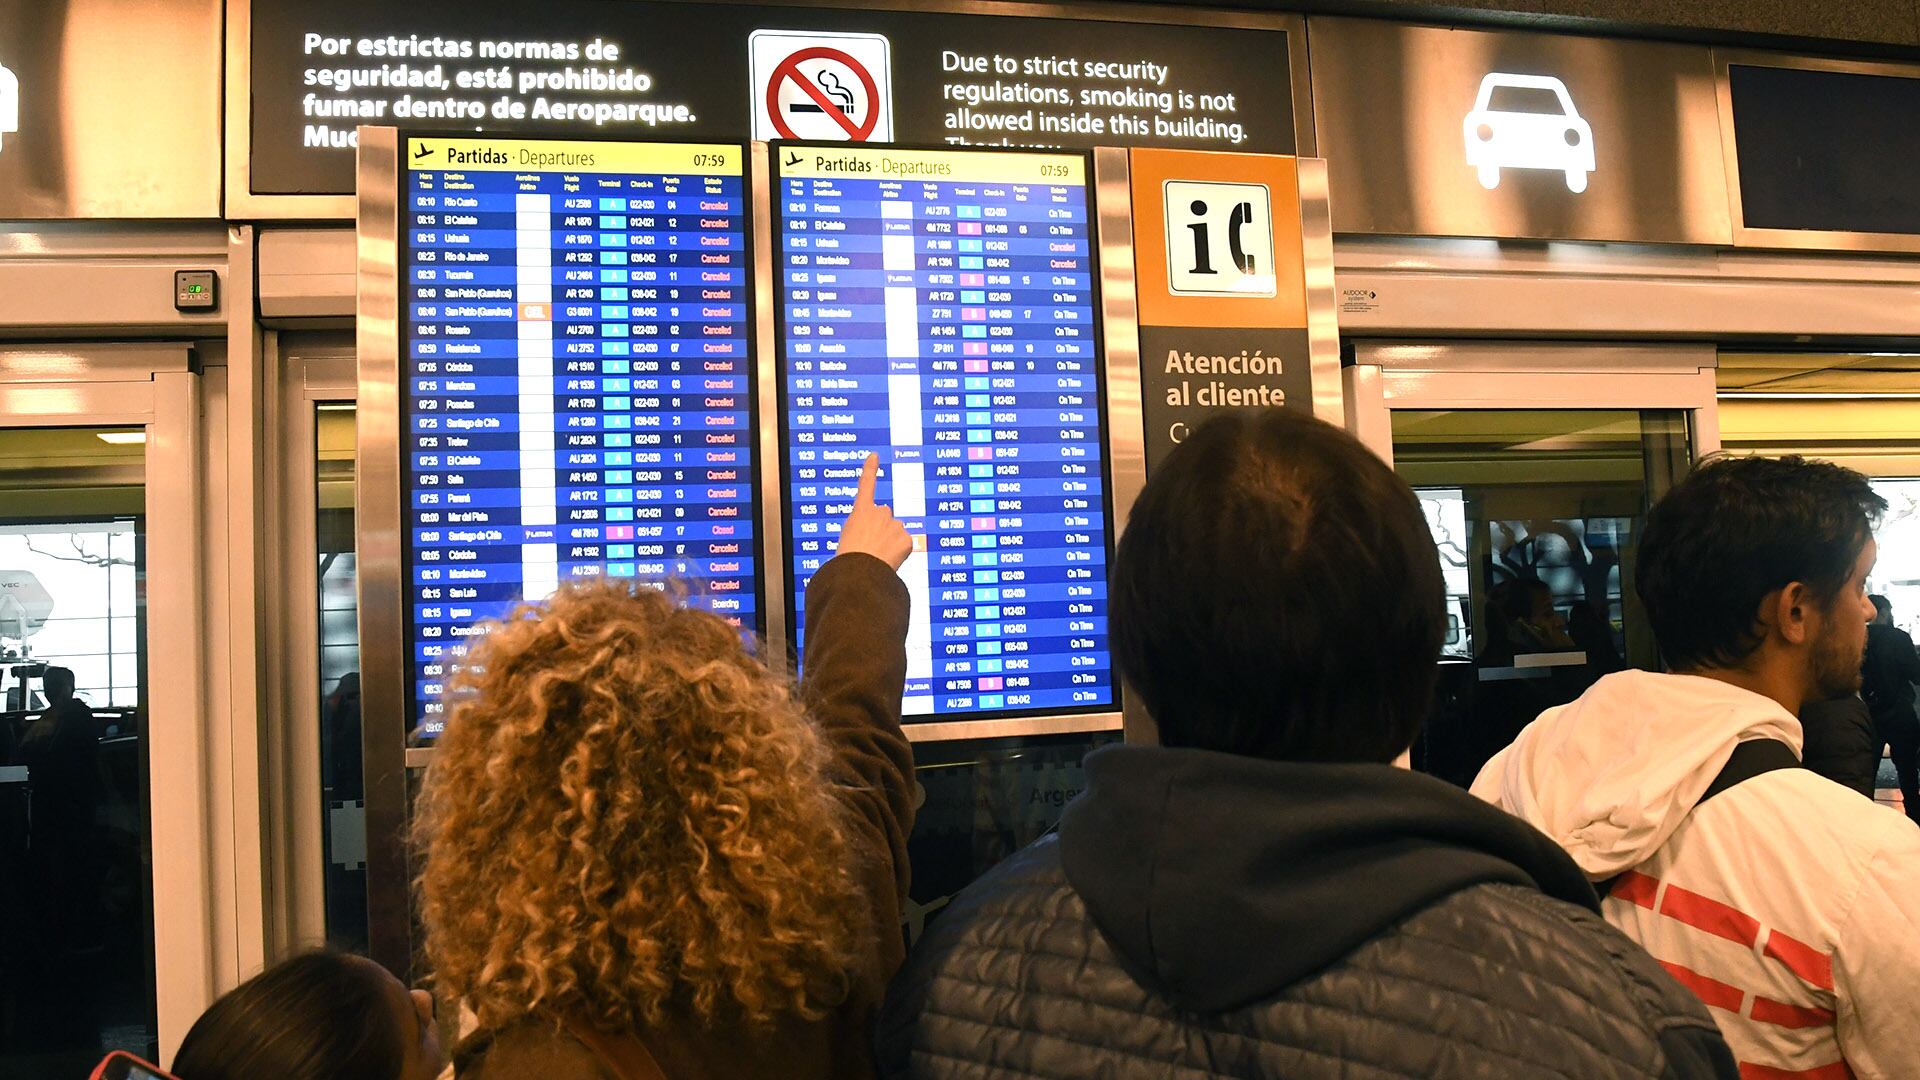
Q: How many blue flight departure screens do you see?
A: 2